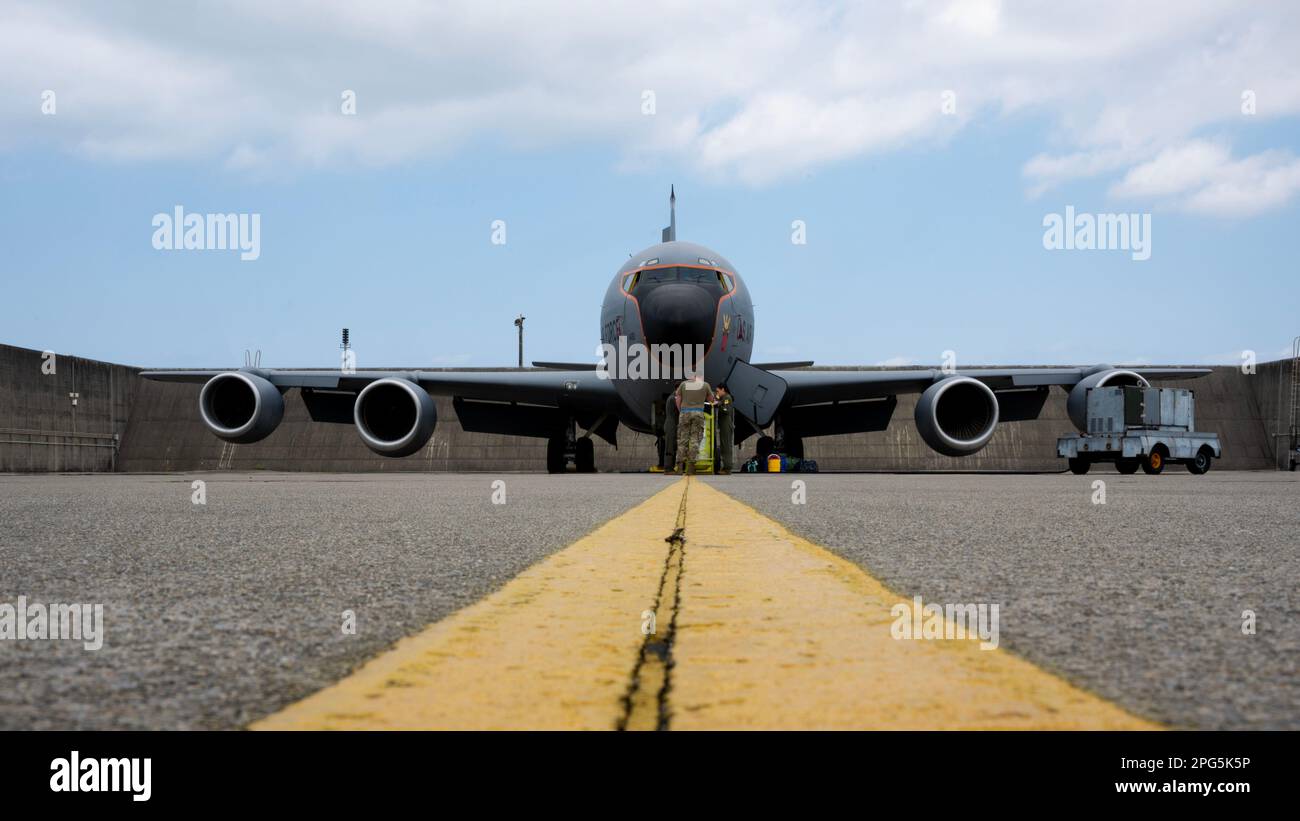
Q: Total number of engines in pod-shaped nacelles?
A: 4